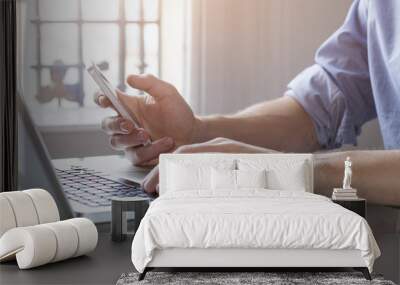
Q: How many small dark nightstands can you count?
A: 2